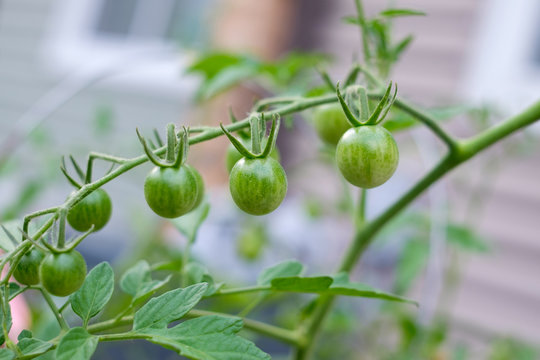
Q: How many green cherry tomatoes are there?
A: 9